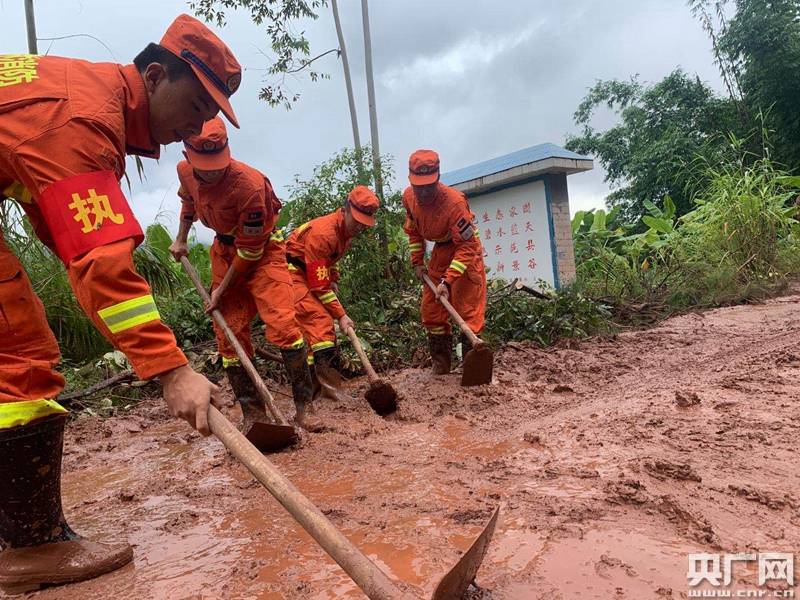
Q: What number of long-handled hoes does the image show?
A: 4